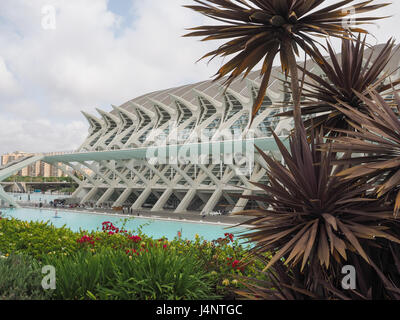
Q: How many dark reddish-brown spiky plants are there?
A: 4